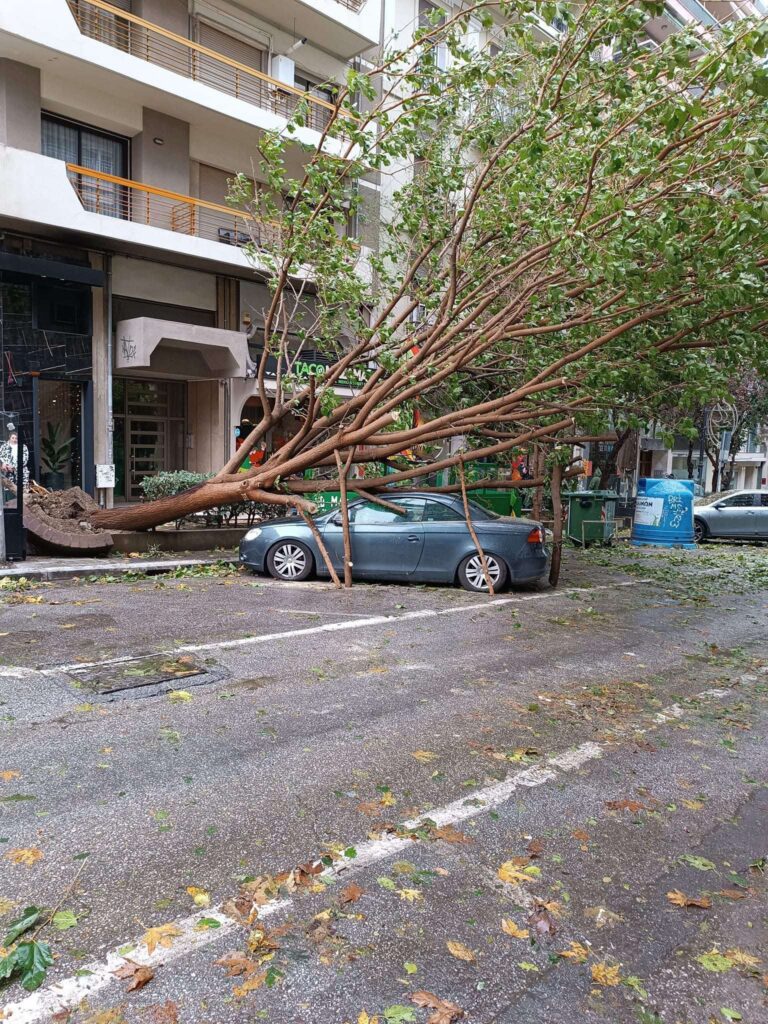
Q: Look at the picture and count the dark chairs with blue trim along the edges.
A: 0